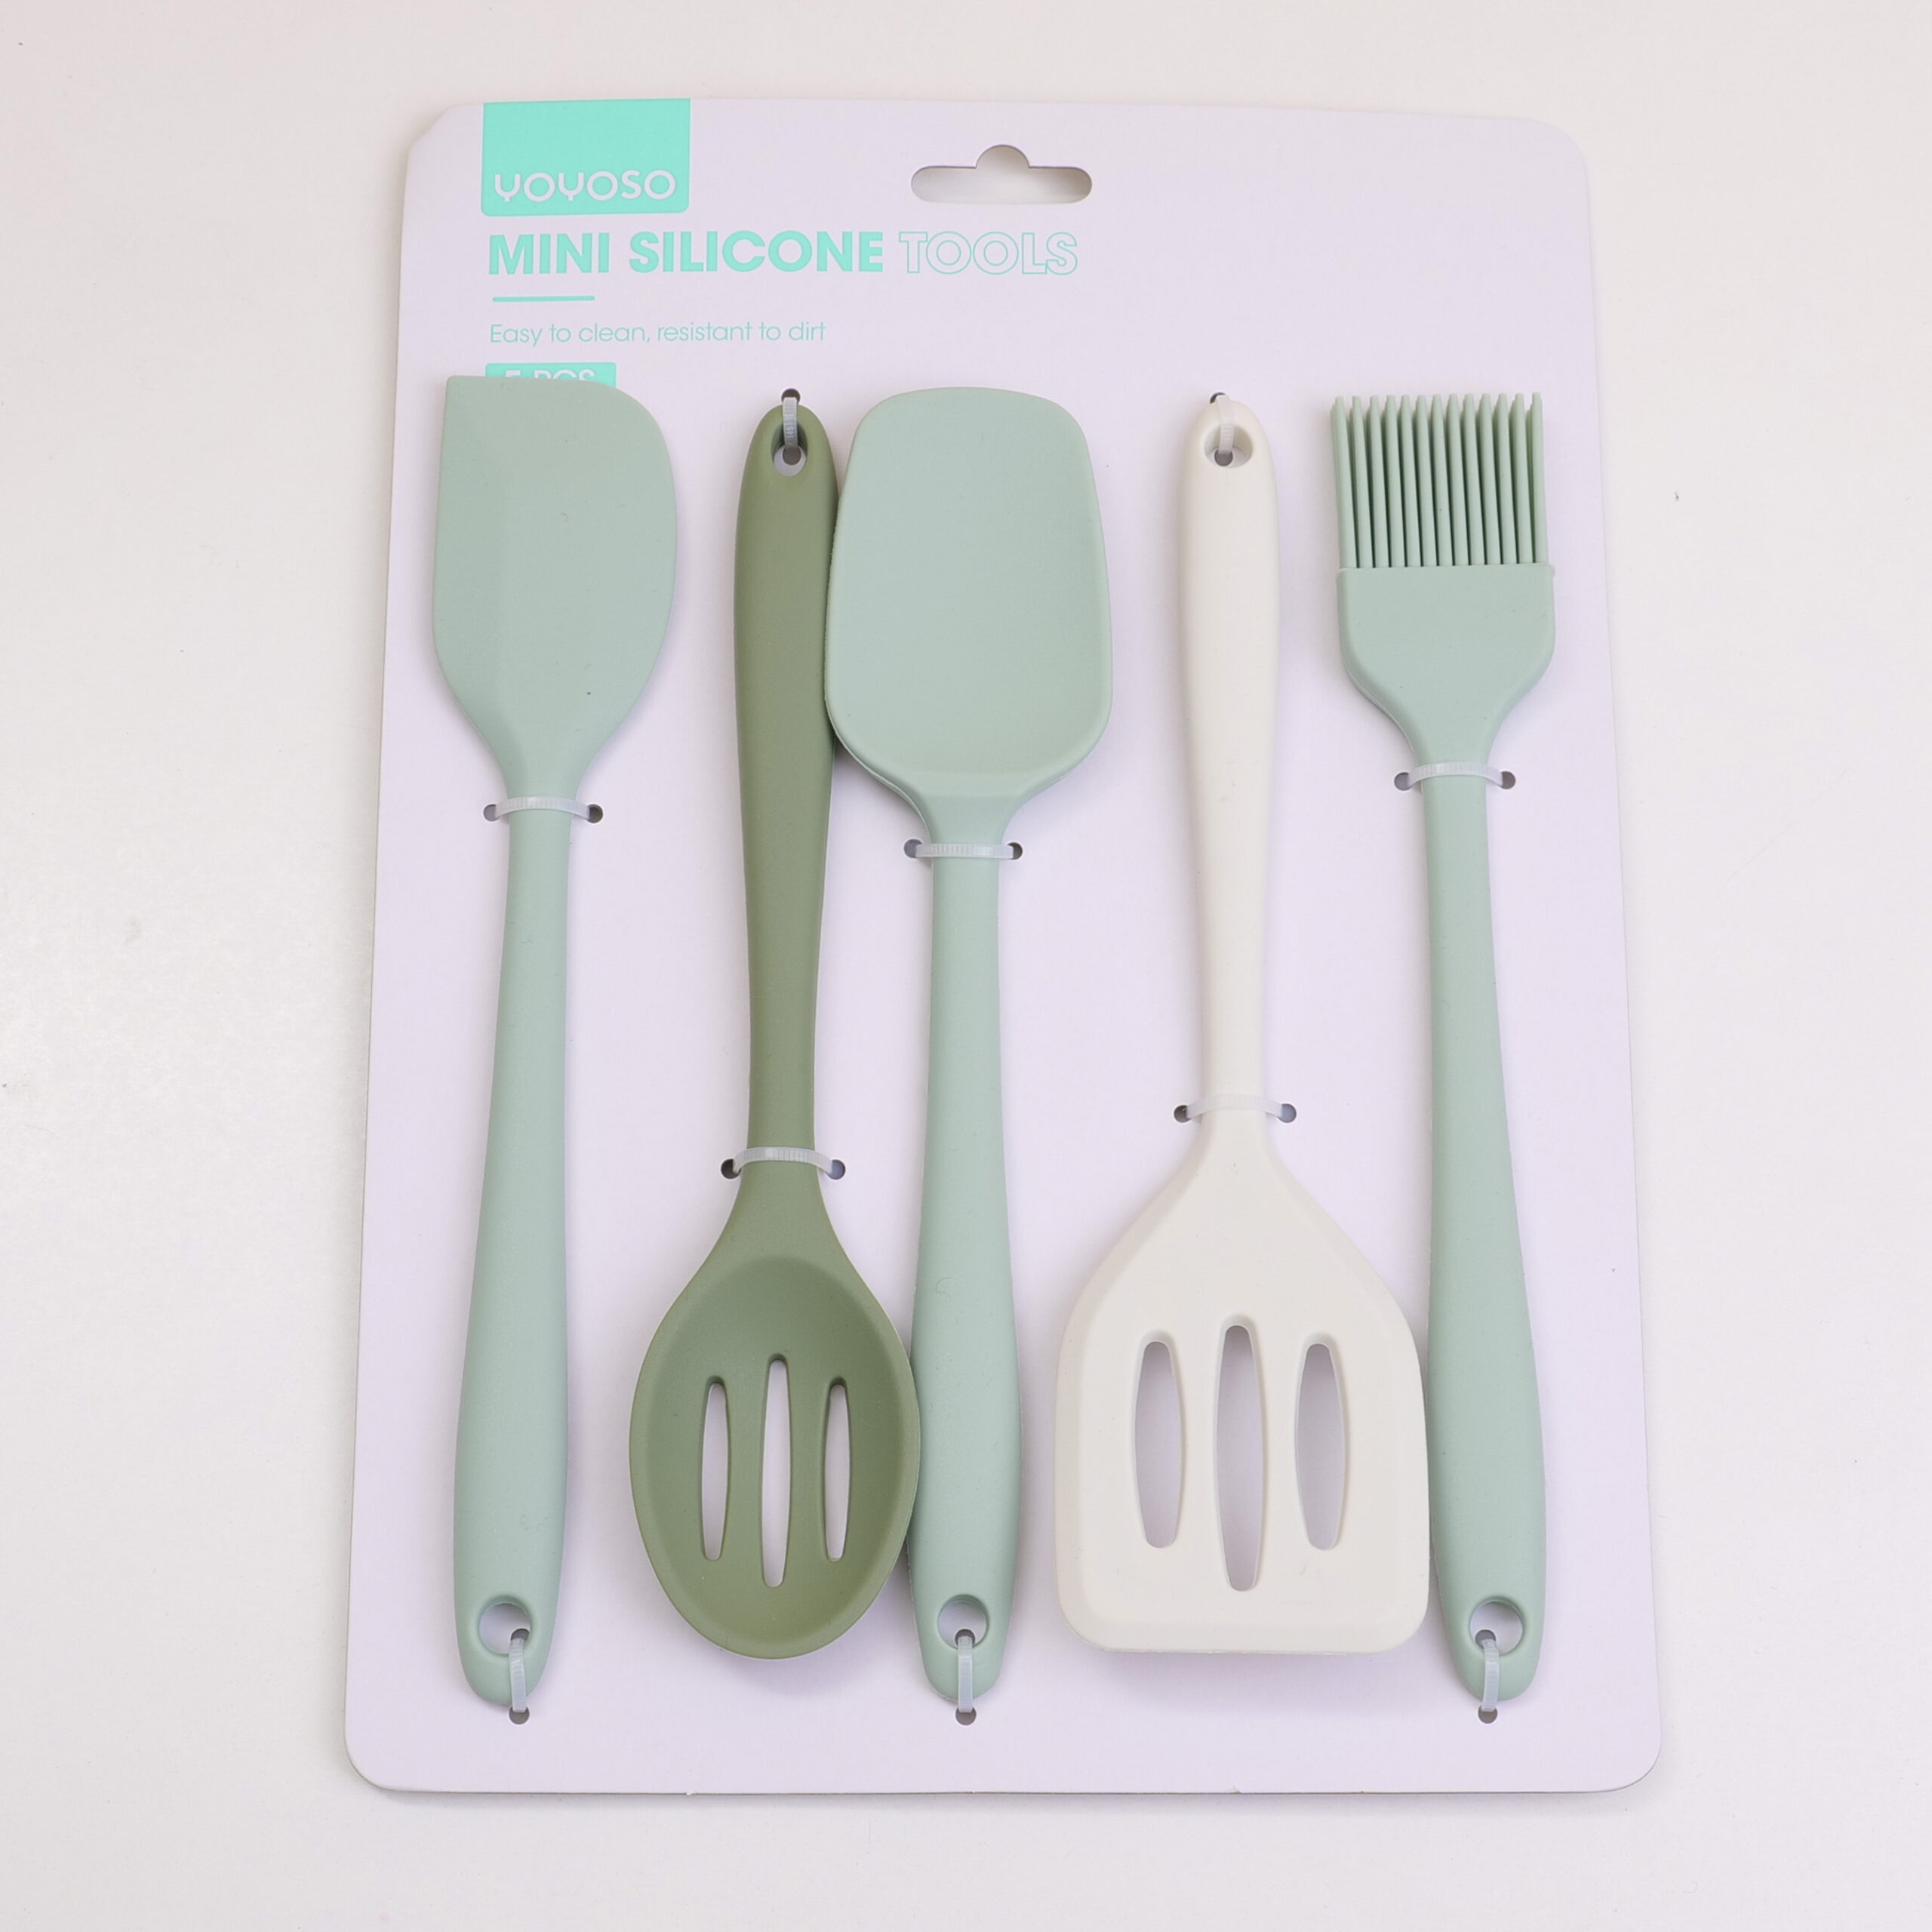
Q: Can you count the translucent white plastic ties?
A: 10